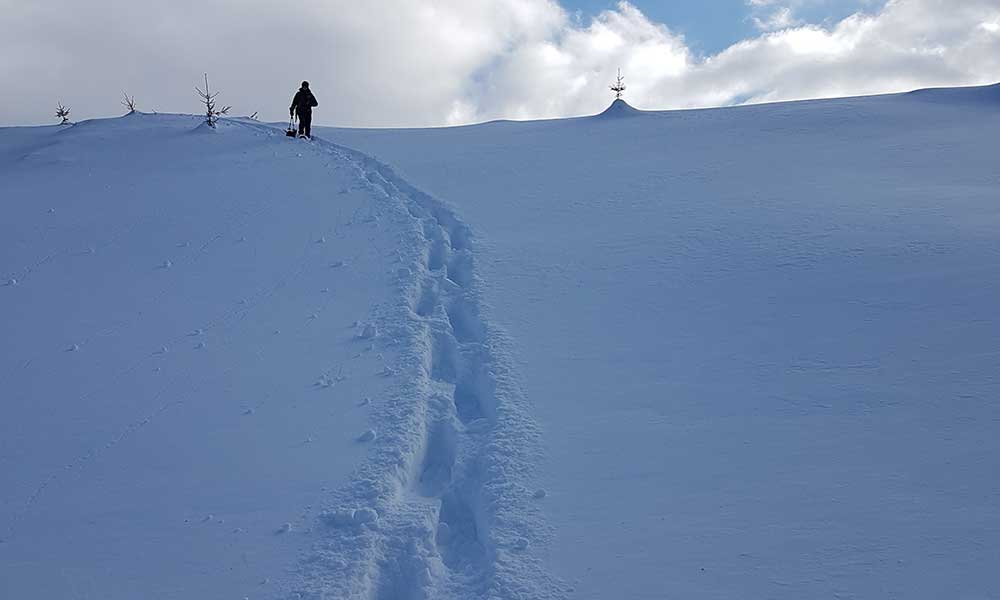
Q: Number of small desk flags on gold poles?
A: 0